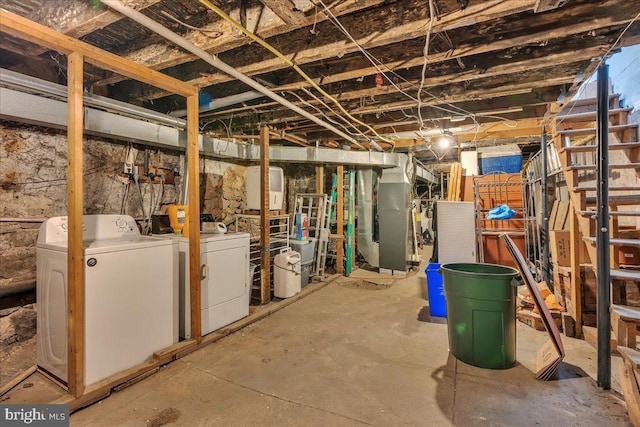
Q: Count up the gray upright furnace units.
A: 1